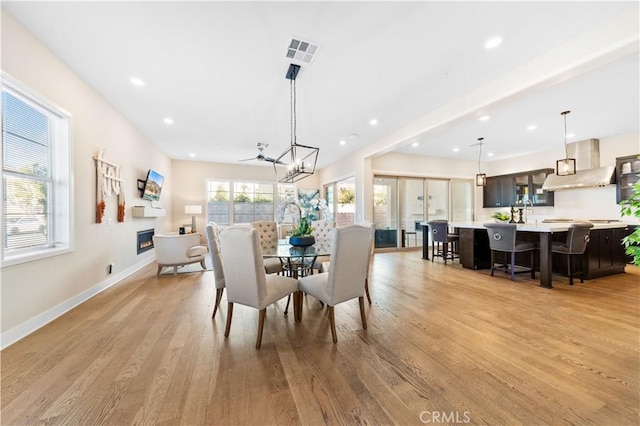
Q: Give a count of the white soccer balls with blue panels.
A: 0